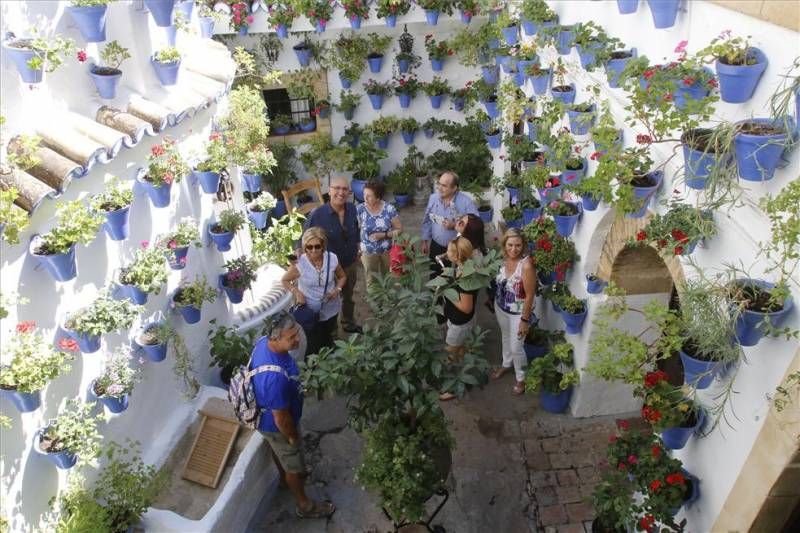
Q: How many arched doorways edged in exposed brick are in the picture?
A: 1